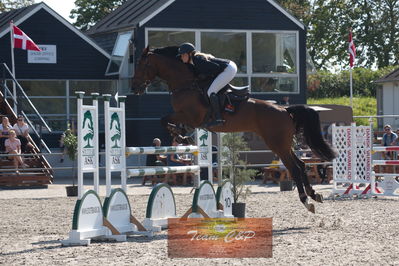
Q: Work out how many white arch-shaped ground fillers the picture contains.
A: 5